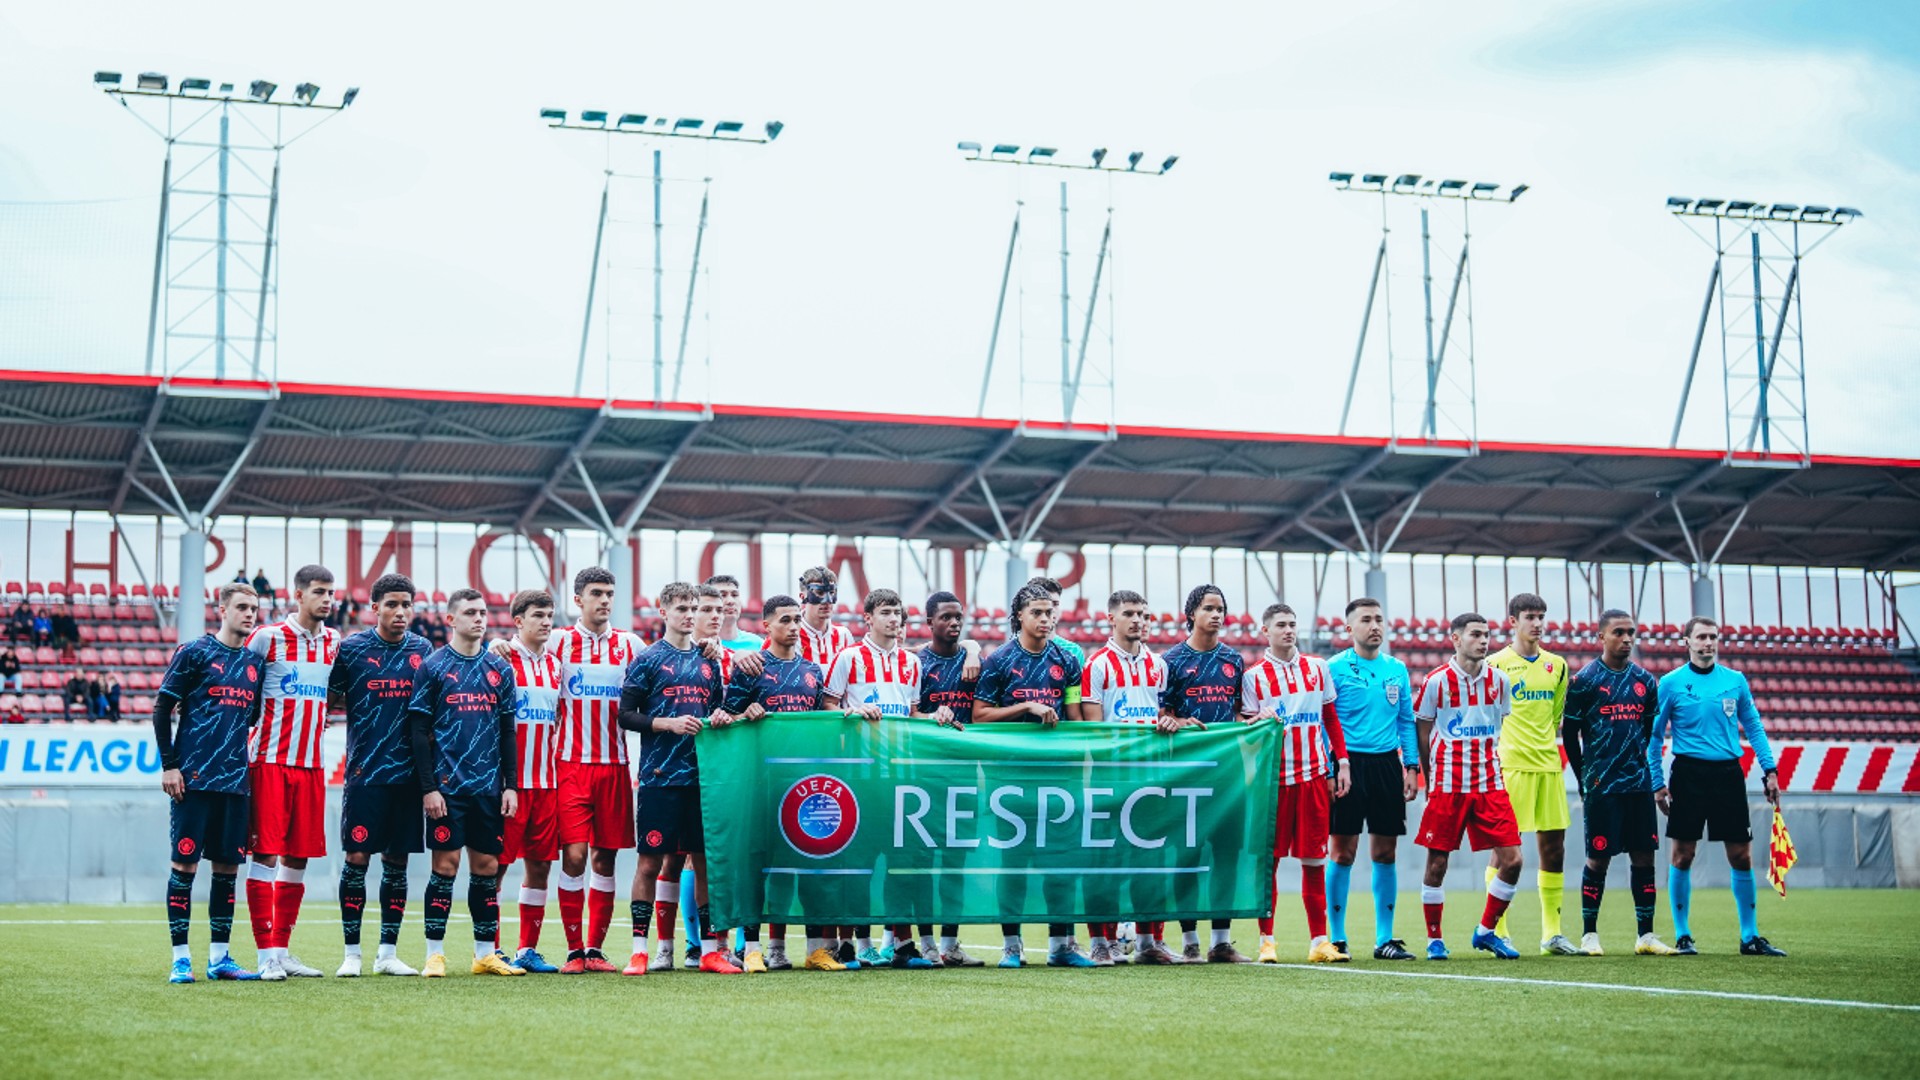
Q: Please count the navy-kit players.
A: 9